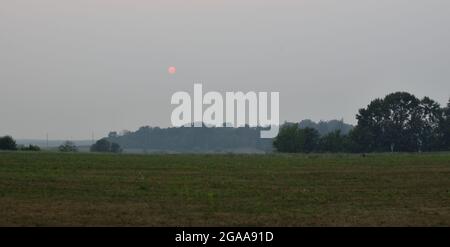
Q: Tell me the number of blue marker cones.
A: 0